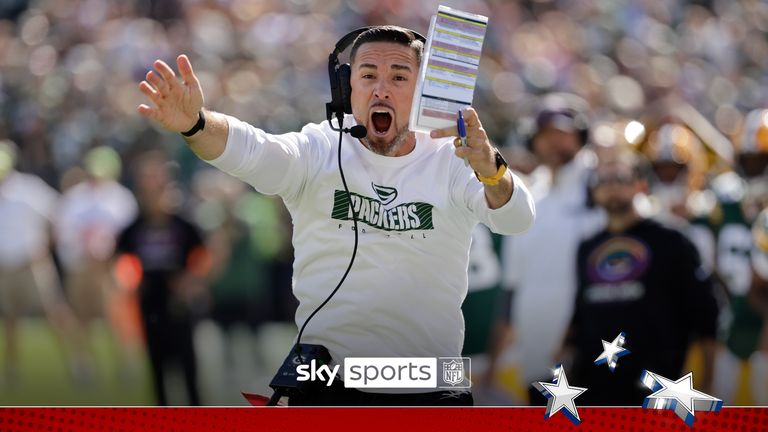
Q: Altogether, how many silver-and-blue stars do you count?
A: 3